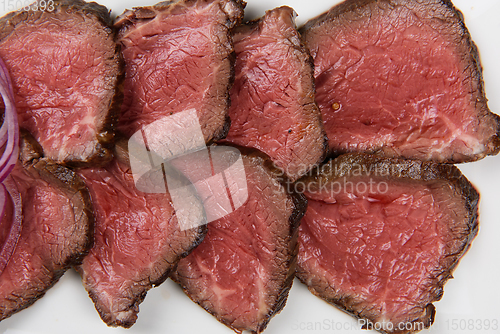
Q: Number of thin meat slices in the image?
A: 8